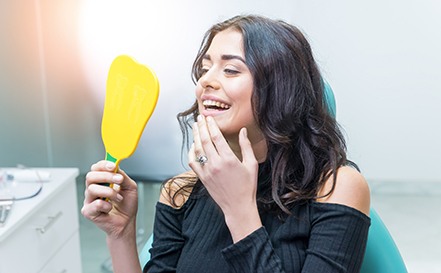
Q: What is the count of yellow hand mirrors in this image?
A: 1